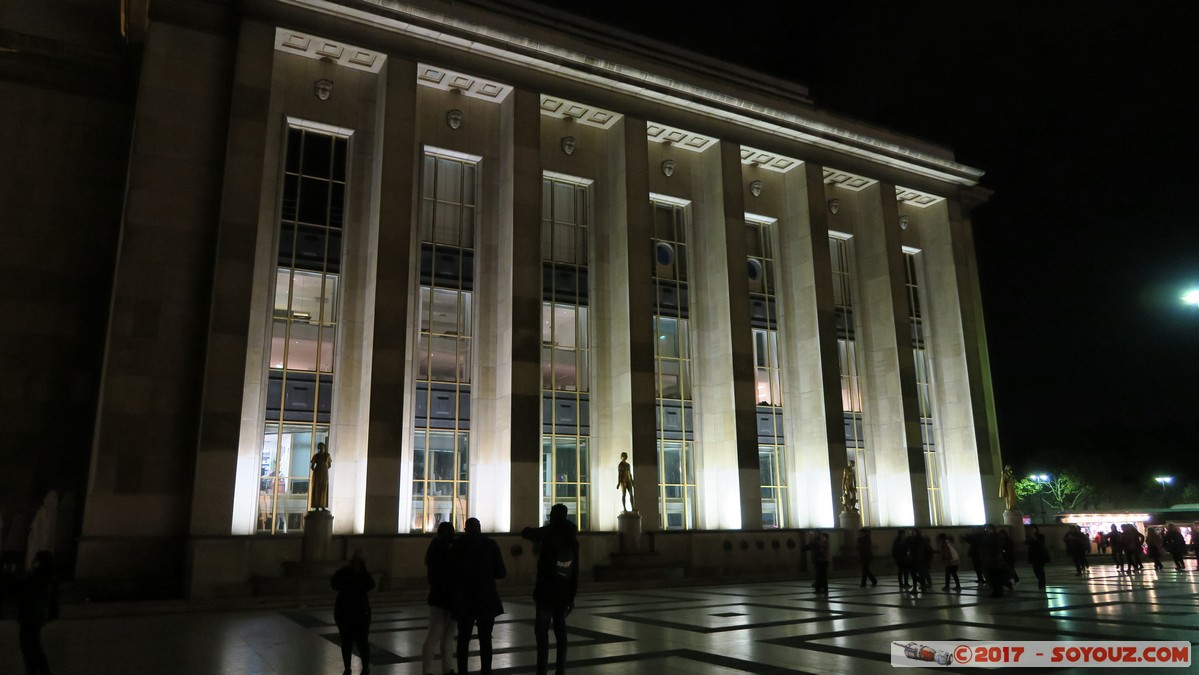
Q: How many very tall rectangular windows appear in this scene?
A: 7